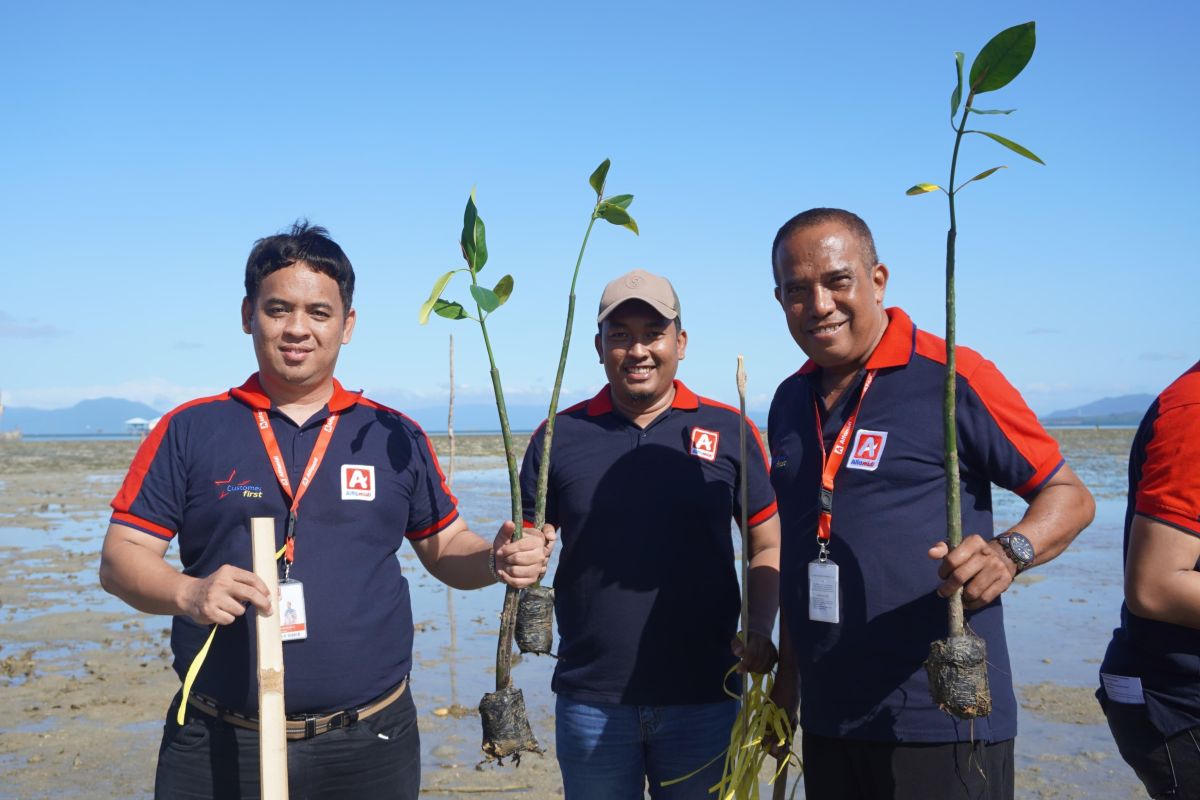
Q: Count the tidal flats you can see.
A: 1